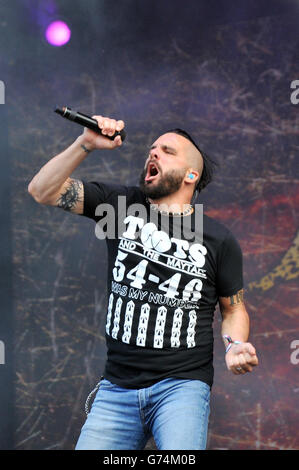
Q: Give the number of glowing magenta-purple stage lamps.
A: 1